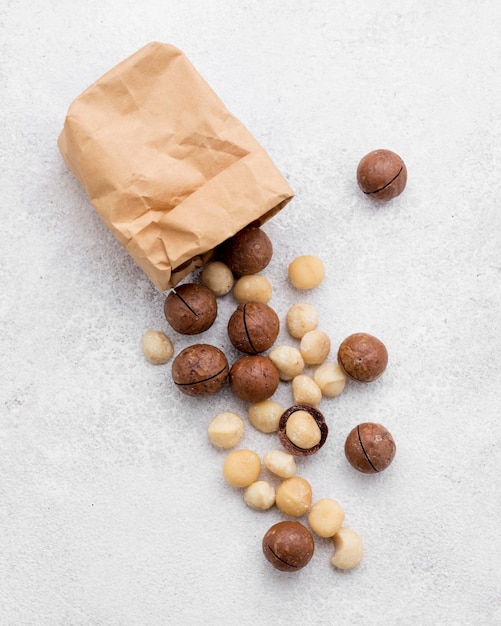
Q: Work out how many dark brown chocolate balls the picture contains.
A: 9